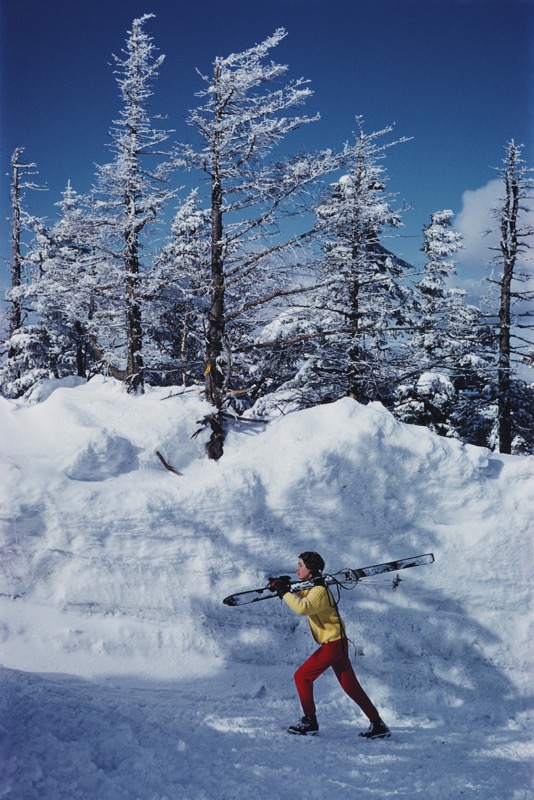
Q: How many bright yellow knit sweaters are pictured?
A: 1